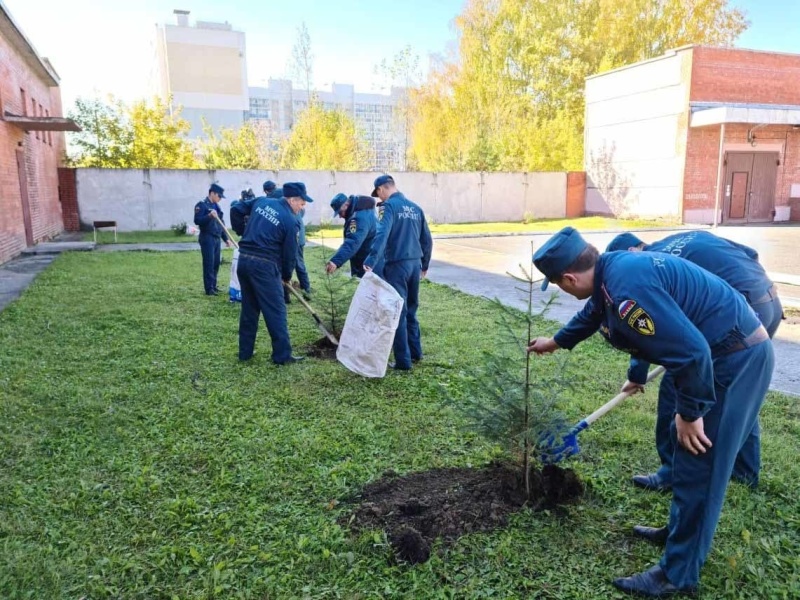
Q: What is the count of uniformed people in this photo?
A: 8